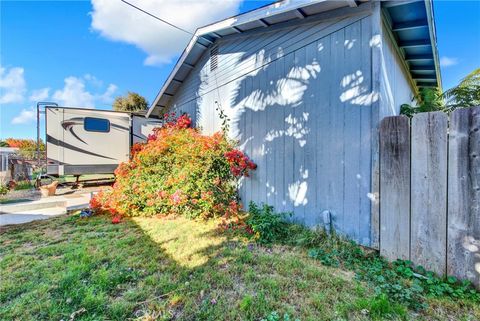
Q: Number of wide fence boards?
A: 3